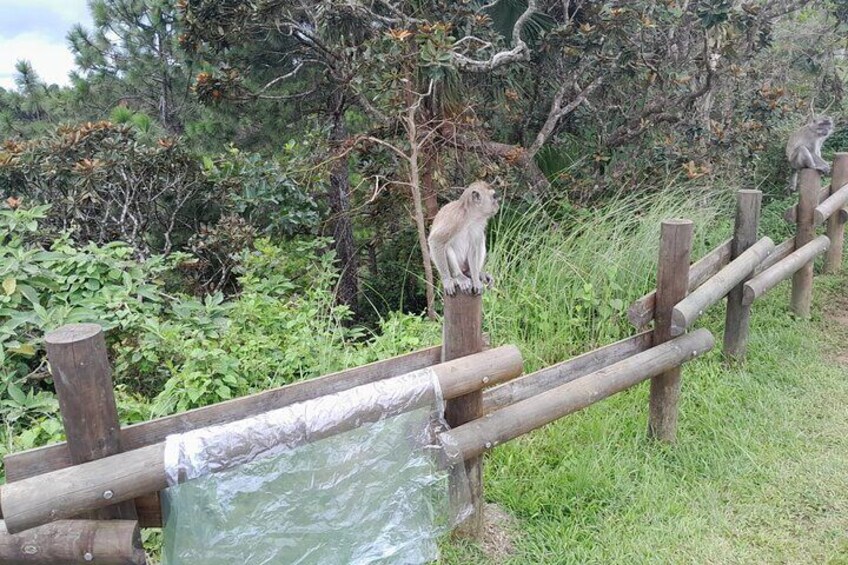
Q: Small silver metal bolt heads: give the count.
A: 10